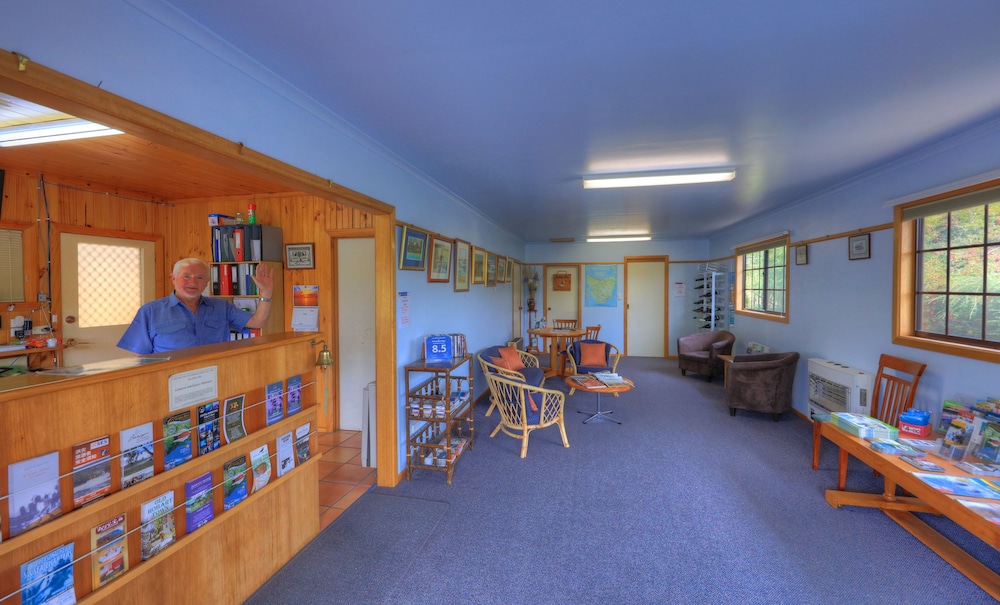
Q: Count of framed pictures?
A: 10